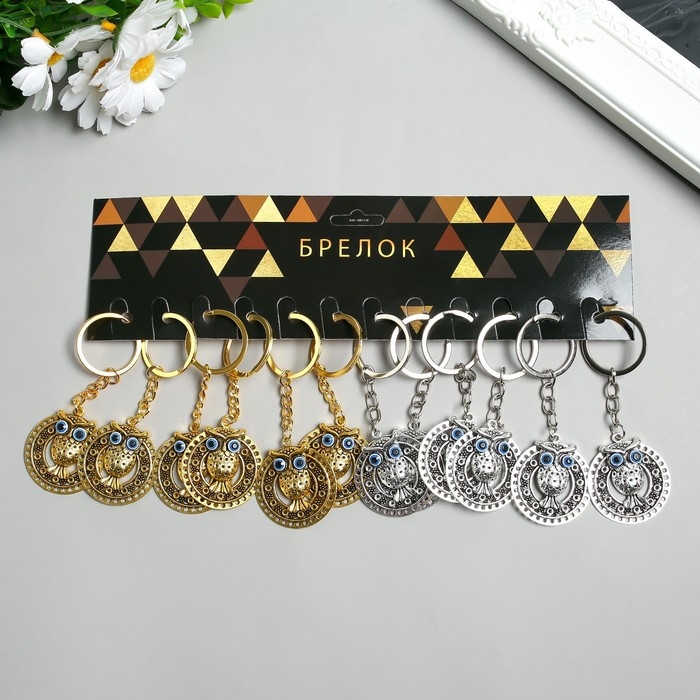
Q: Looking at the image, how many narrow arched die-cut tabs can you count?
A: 12